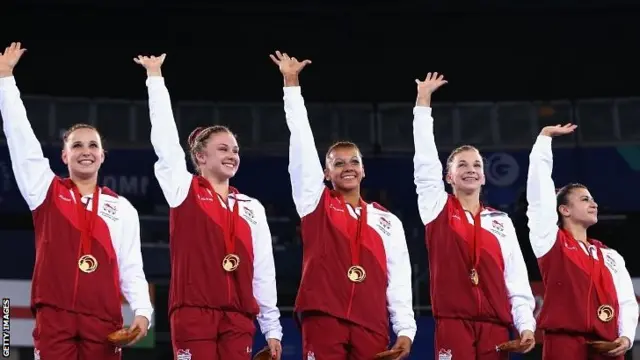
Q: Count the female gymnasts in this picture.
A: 5